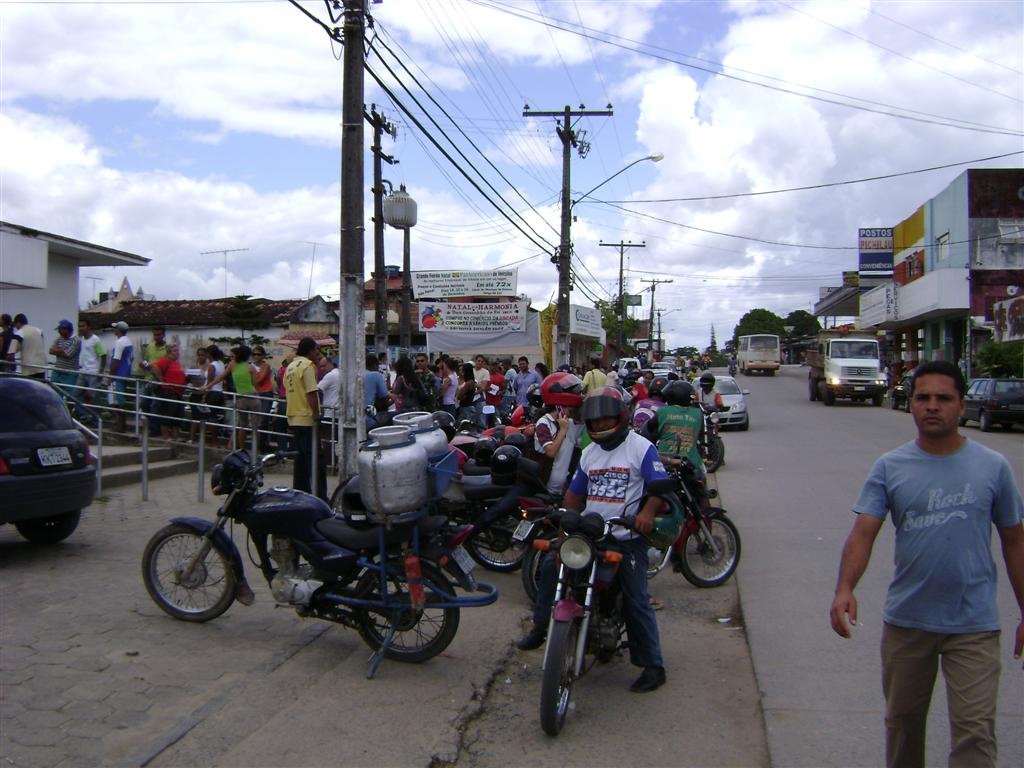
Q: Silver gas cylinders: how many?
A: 2